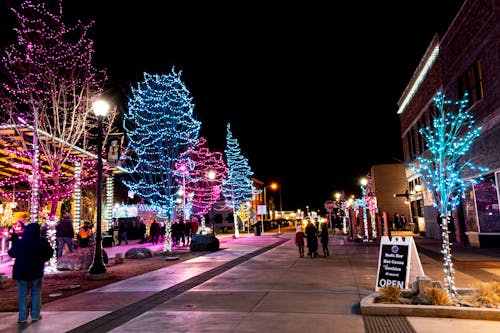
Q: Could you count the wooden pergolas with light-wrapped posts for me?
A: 1